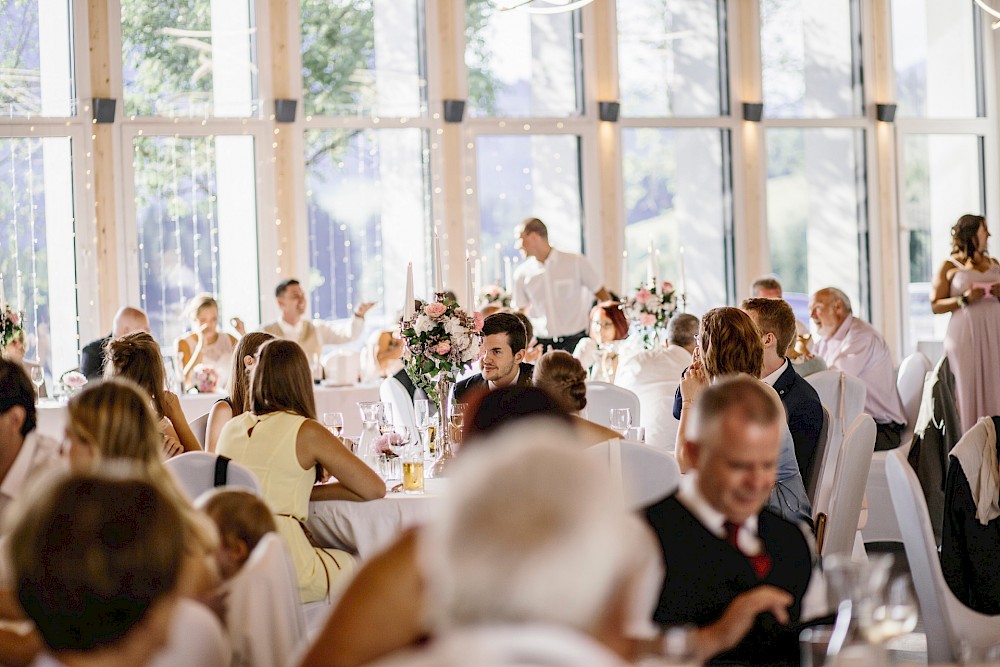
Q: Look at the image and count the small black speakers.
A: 6